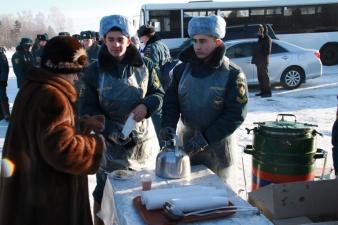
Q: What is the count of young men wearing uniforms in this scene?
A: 2